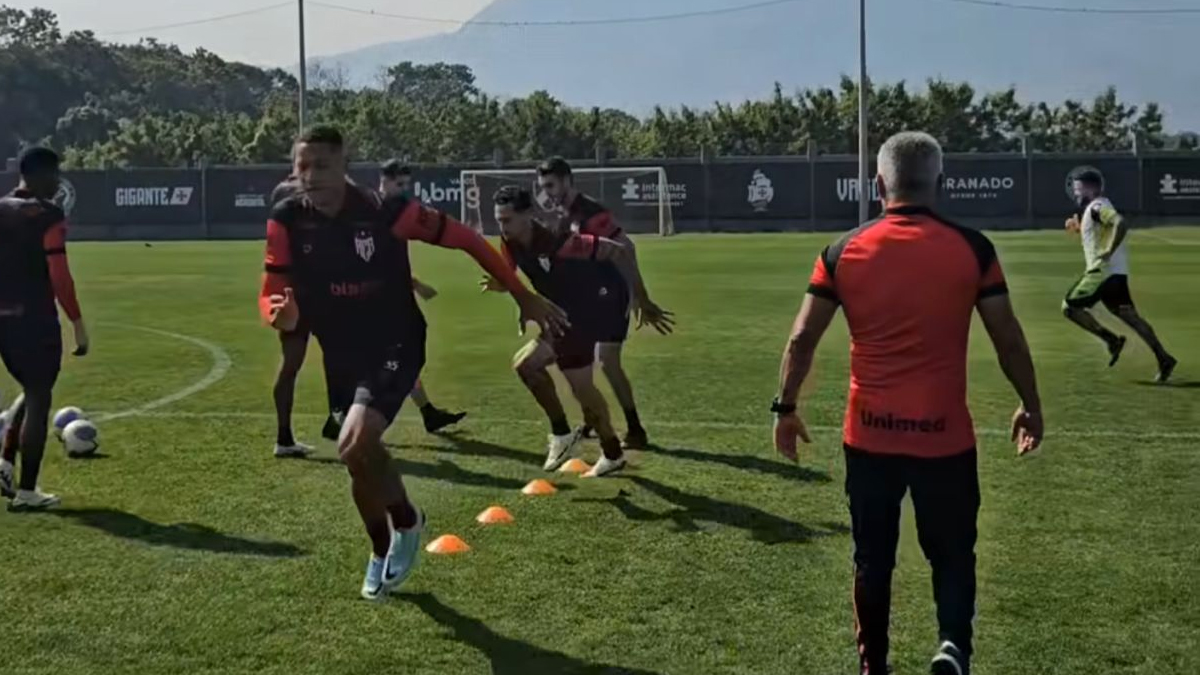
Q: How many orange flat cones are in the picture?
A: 4